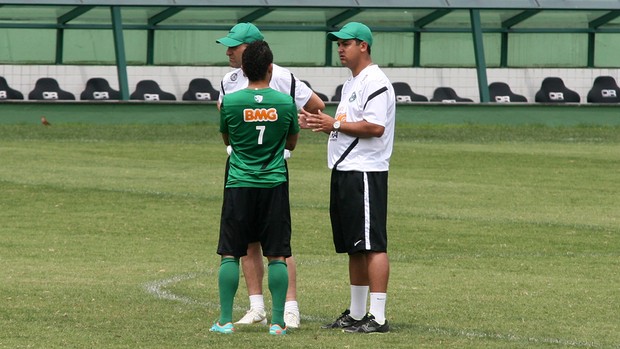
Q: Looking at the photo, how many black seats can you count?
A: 12